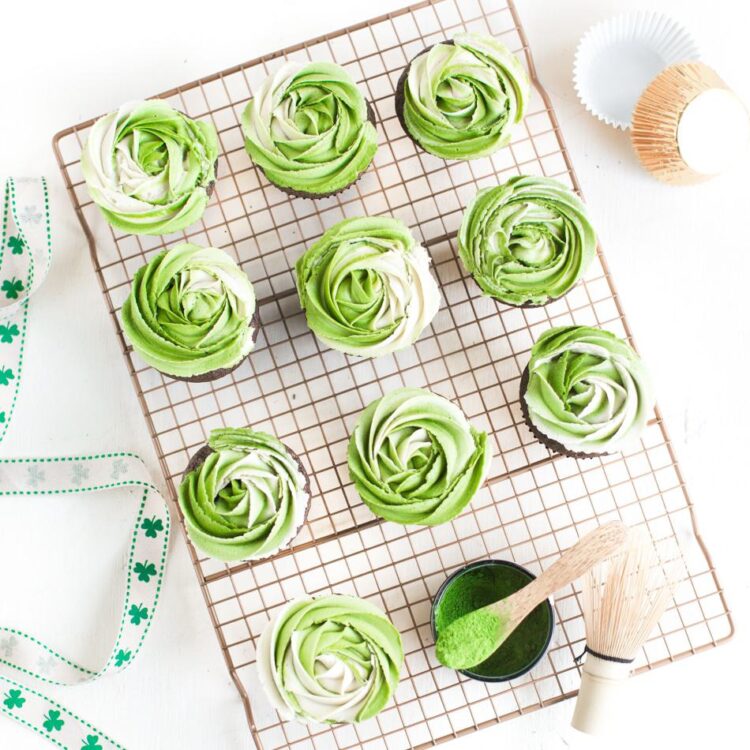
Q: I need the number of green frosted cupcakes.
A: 10